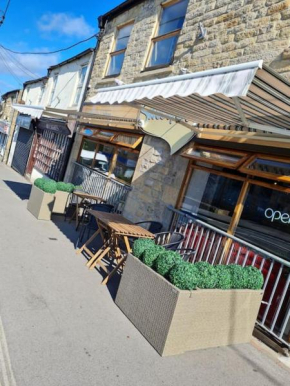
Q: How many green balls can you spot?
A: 12